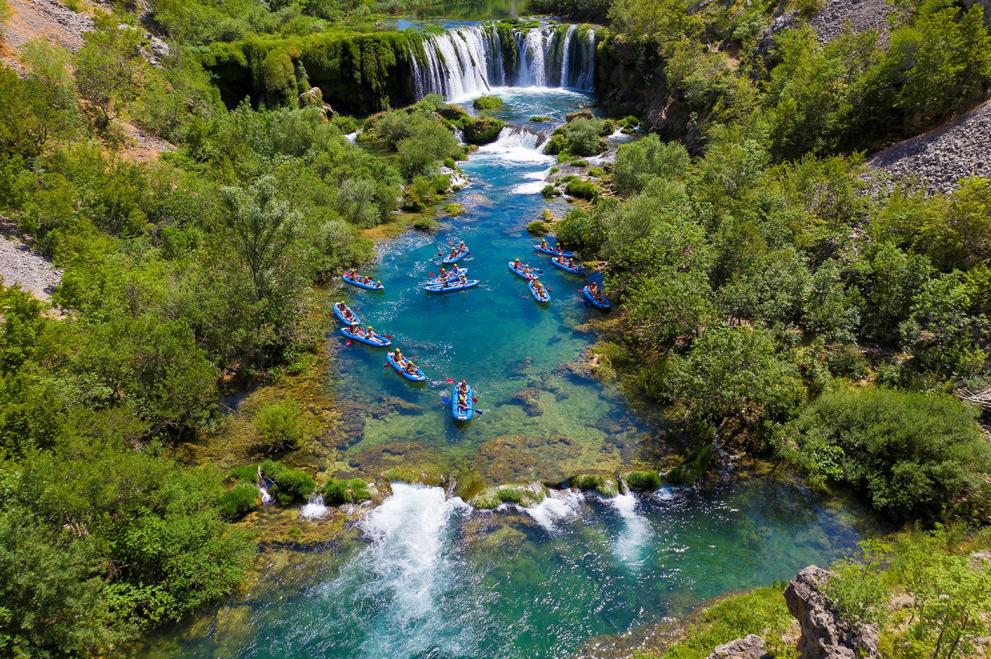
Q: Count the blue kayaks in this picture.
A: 13